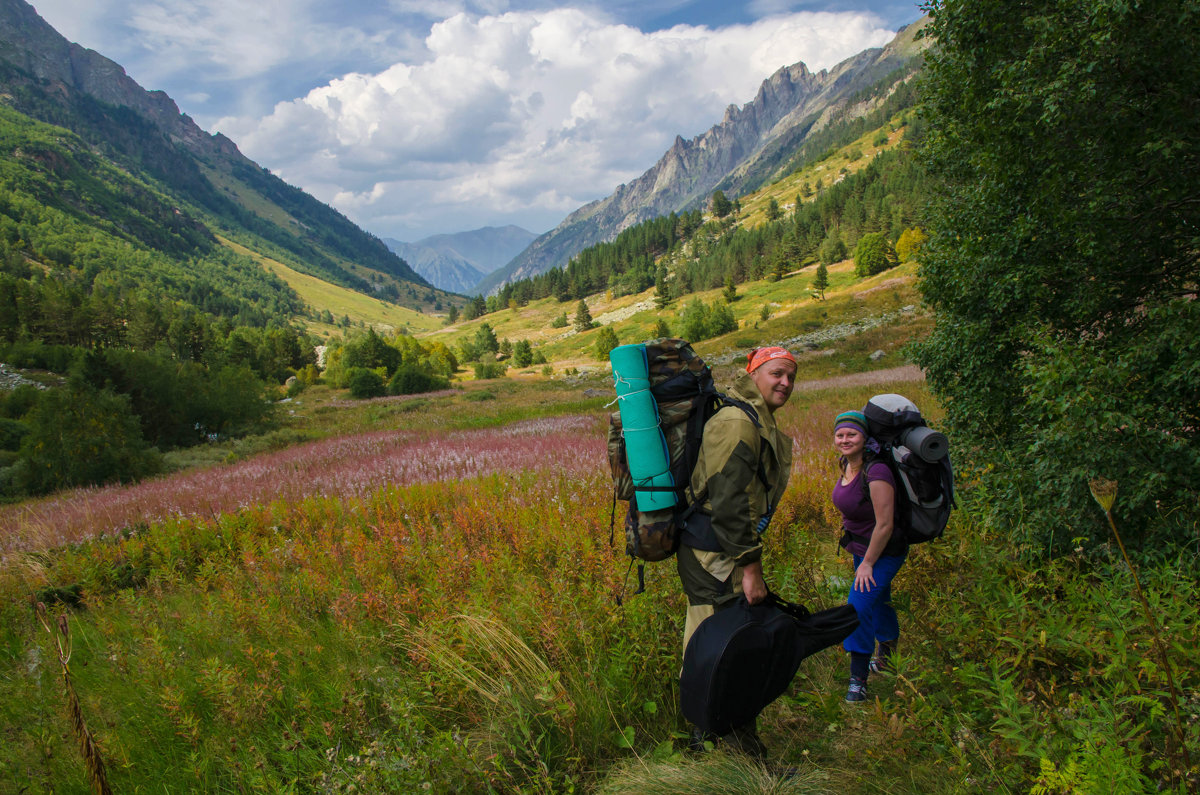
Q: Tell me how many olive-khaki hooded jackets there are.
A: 1